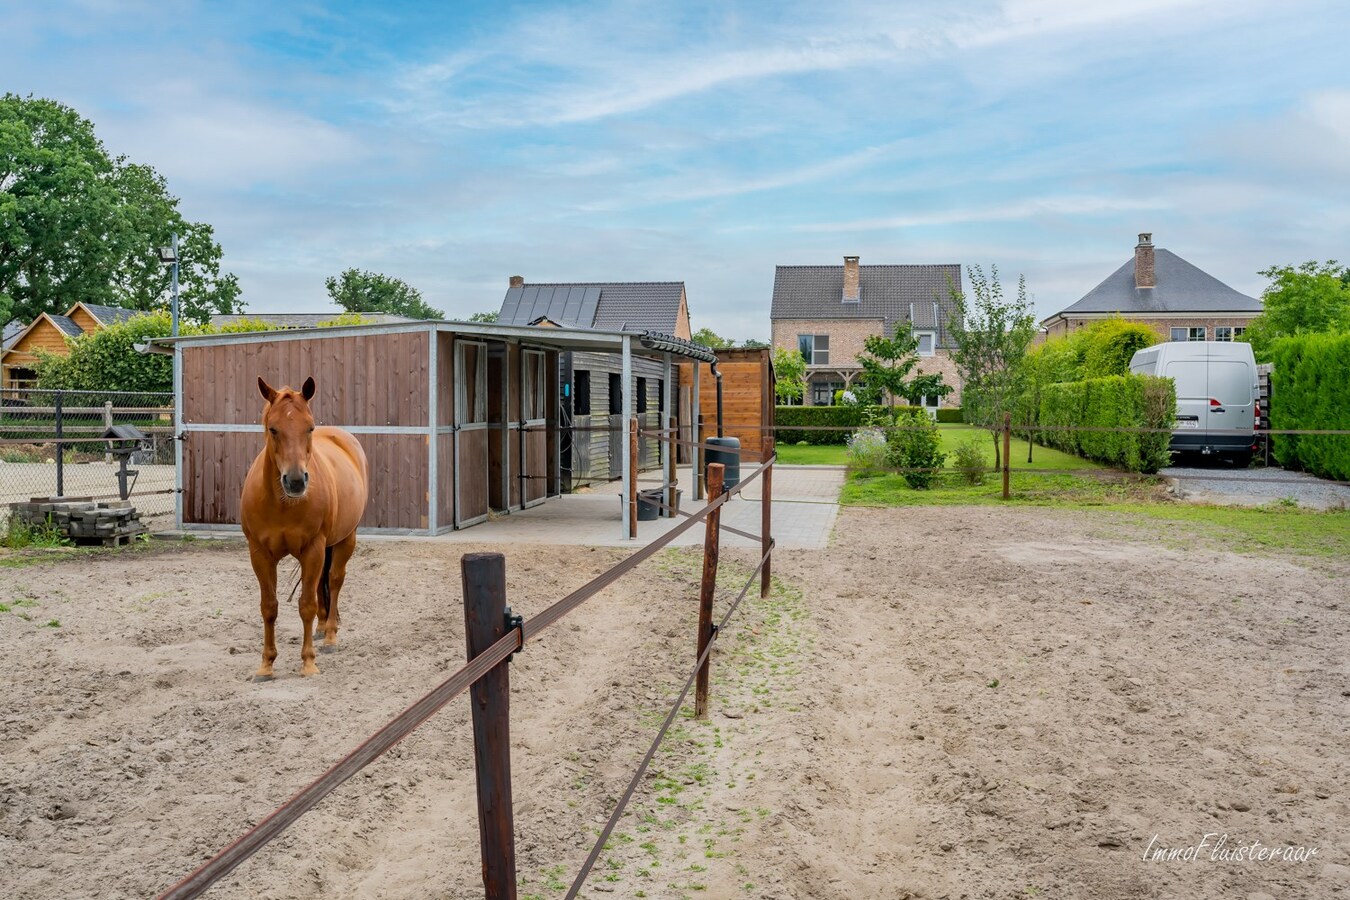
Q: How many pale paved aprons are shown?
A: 1